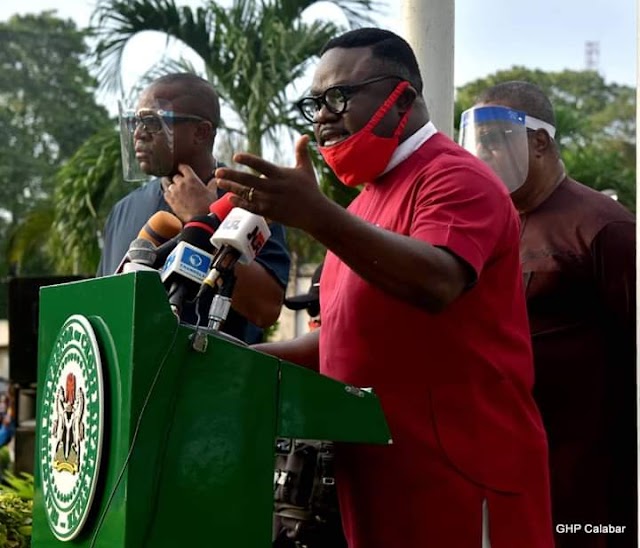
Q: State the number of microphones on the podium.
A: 5